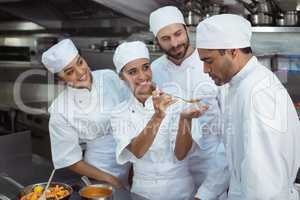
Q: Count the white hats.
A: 4